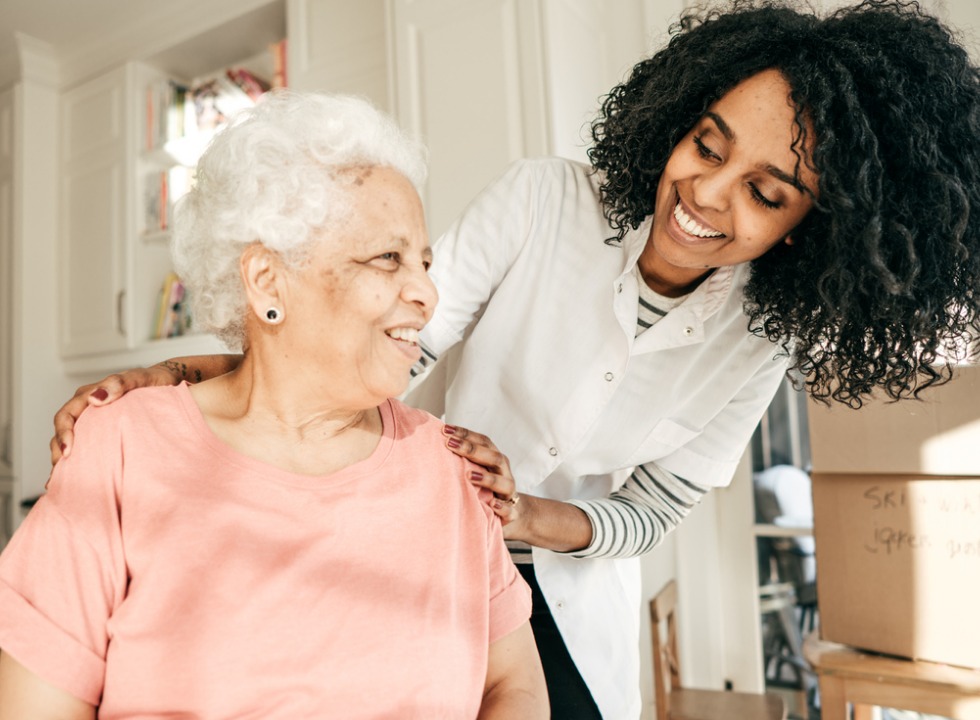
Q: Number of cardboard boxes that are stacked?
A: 2